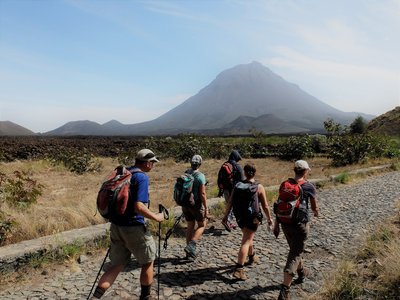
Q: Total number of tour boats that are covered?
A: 0